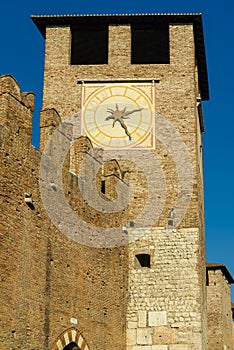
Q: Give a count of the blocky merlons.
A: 4